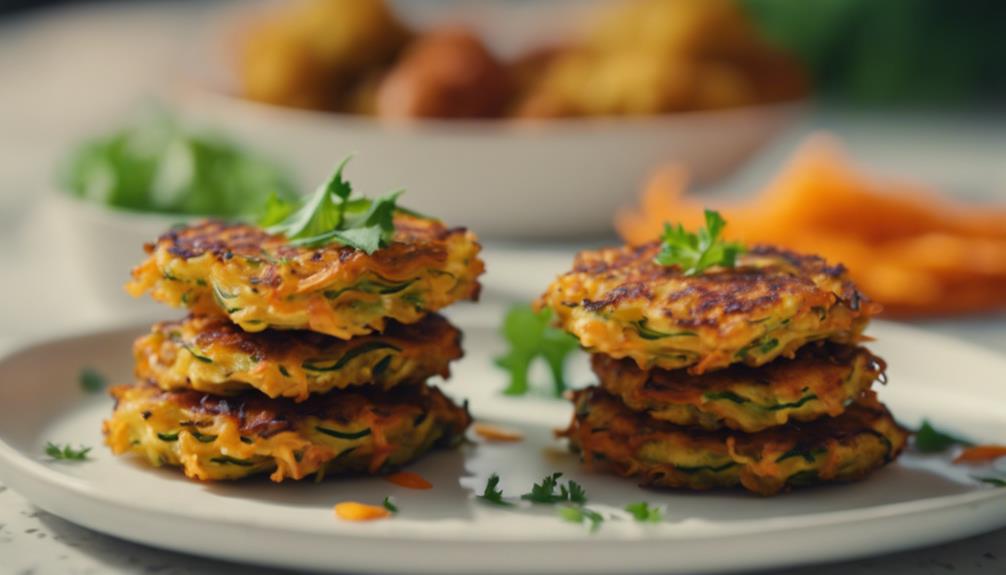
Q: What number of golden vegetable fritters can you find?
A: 6